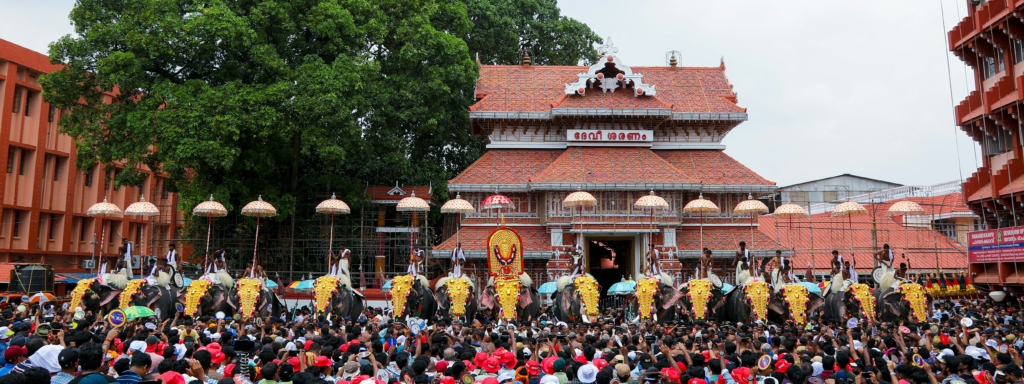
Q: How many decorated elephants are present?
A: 15